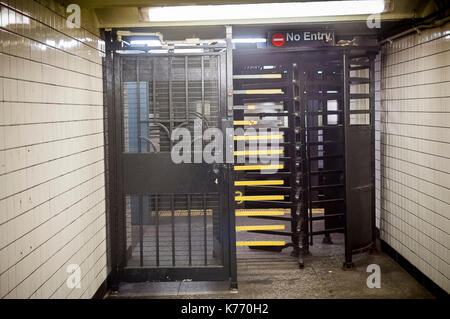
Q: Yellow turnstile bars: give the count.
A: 12